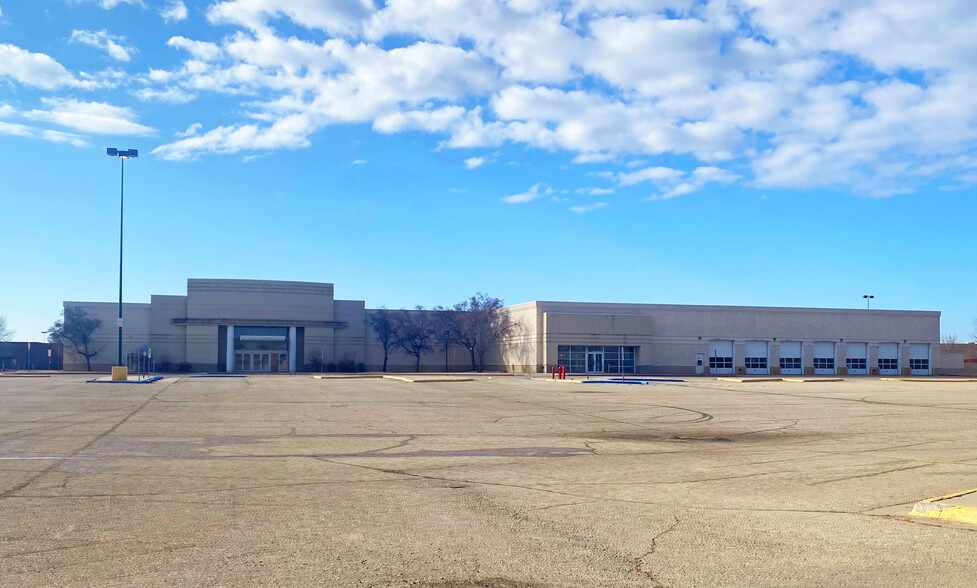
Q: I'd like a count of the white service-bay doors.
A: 7